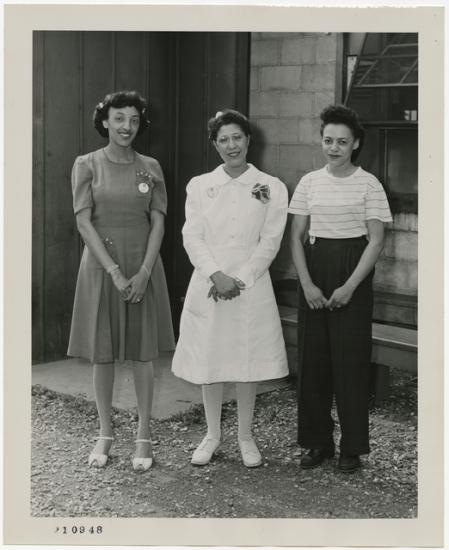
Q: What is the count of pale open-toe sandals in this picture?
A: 2